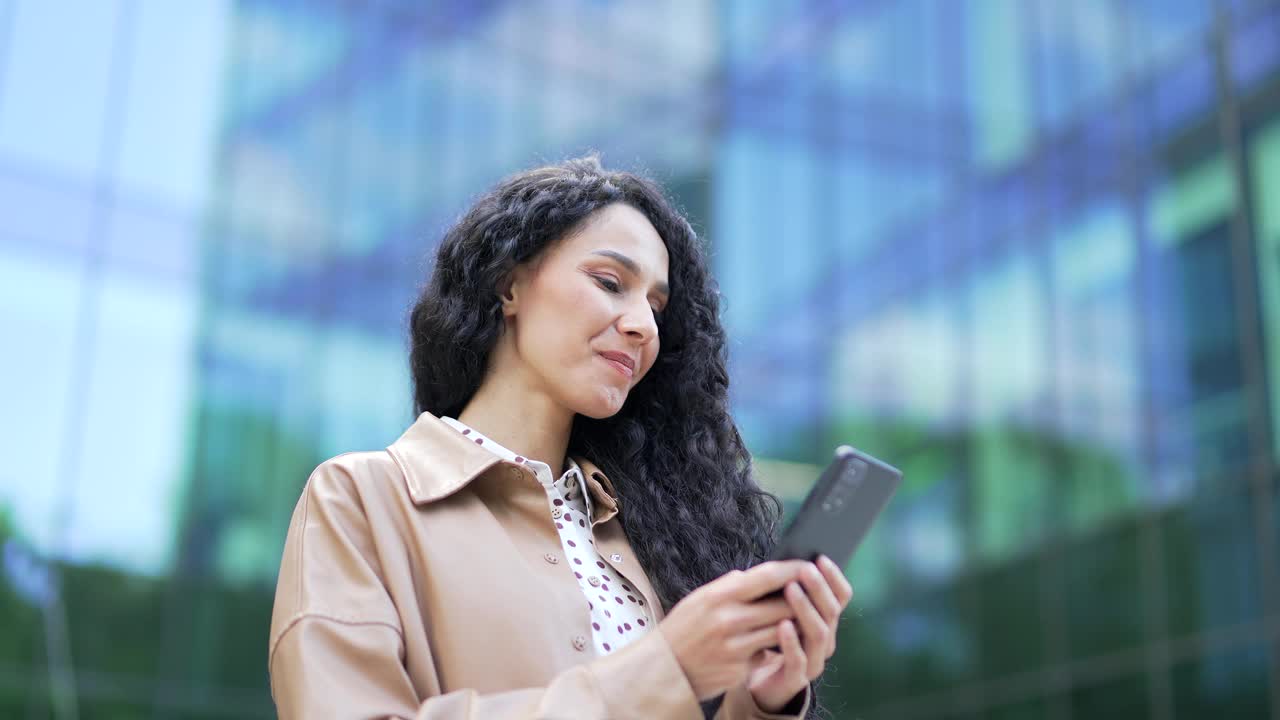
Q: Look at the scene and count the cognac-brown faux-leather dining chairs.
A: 0